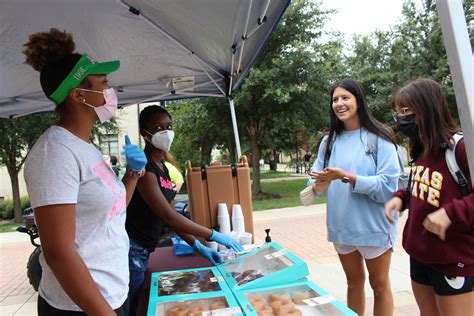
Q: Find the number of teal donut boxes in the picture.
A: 4